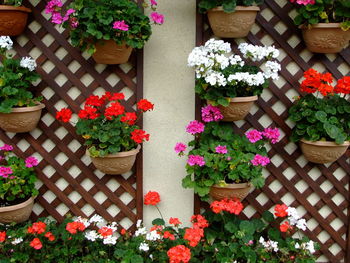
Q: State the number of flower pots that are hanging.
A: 10